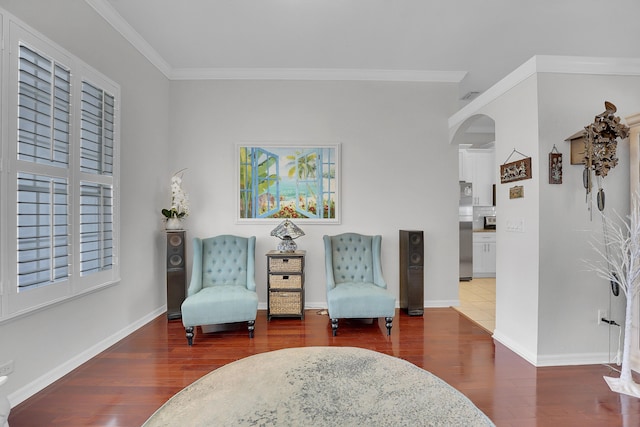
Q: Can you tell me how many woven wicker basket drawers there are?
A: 3